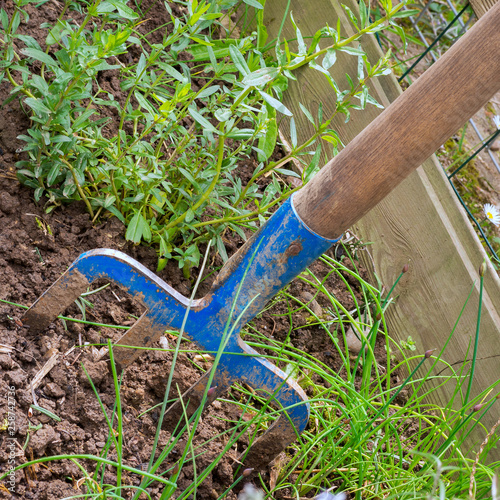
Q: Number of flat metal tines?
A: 4